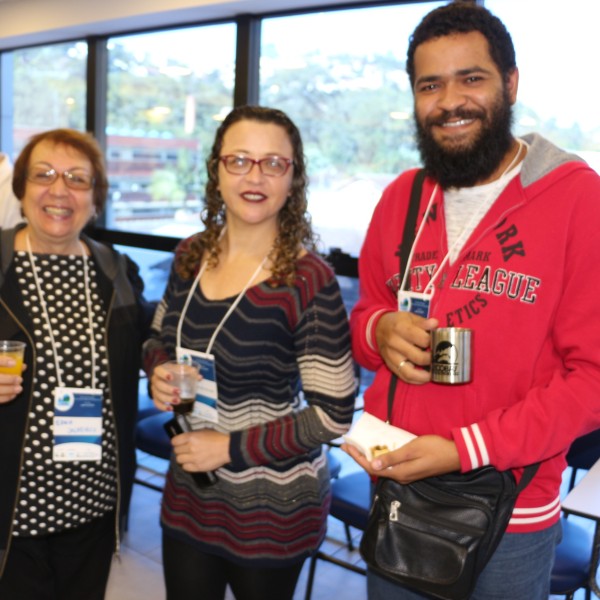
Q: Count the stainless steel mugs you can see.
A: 1